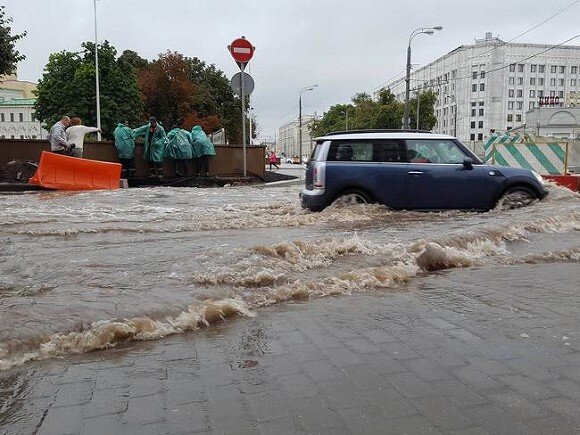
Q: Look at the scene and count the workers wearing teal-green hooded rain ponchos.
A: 4